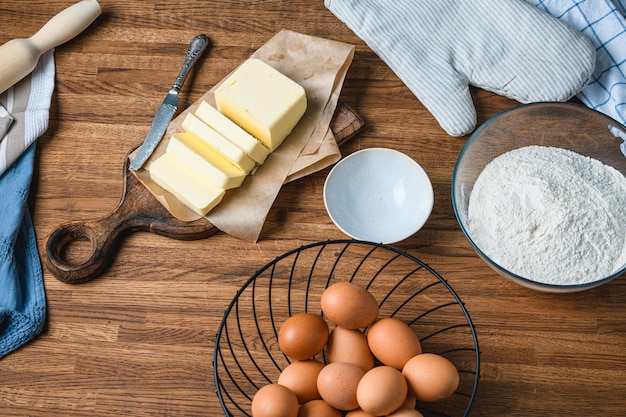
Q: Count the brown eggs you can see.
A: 13